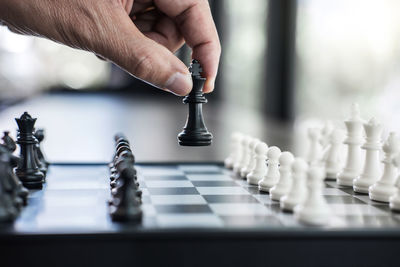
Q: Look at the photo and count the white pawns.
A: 8